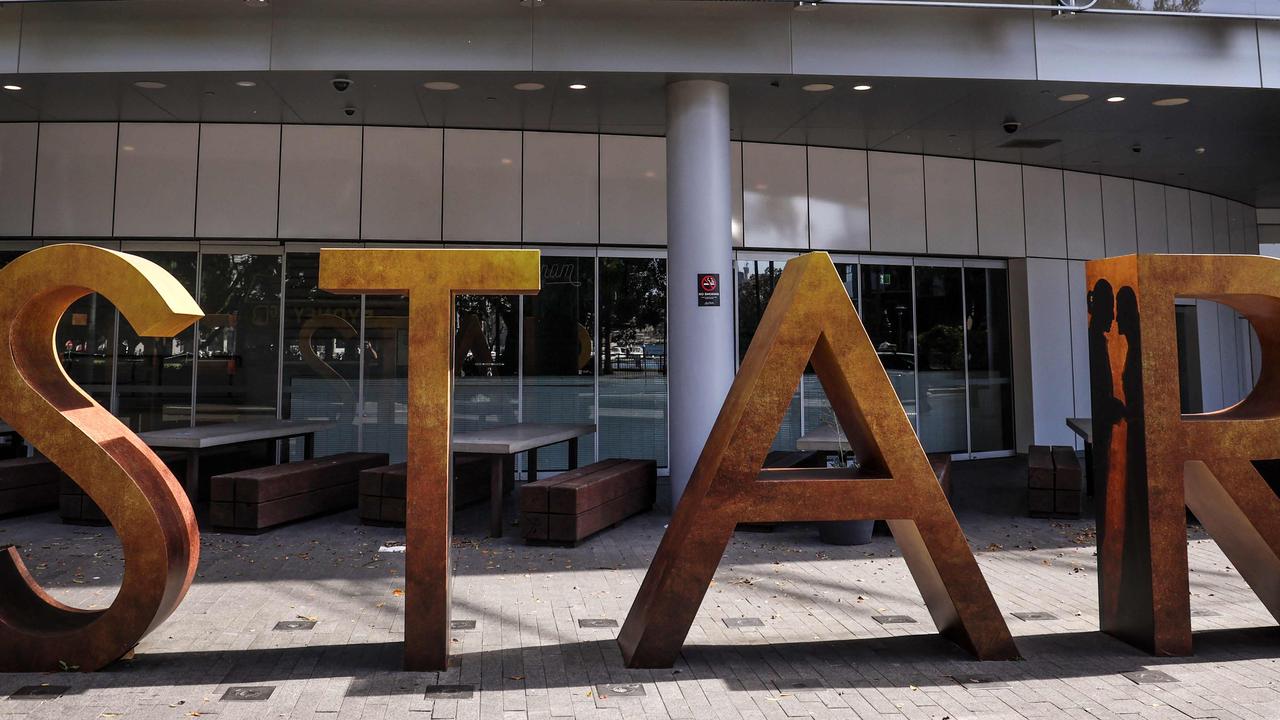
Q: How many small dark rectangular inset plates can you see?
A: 14